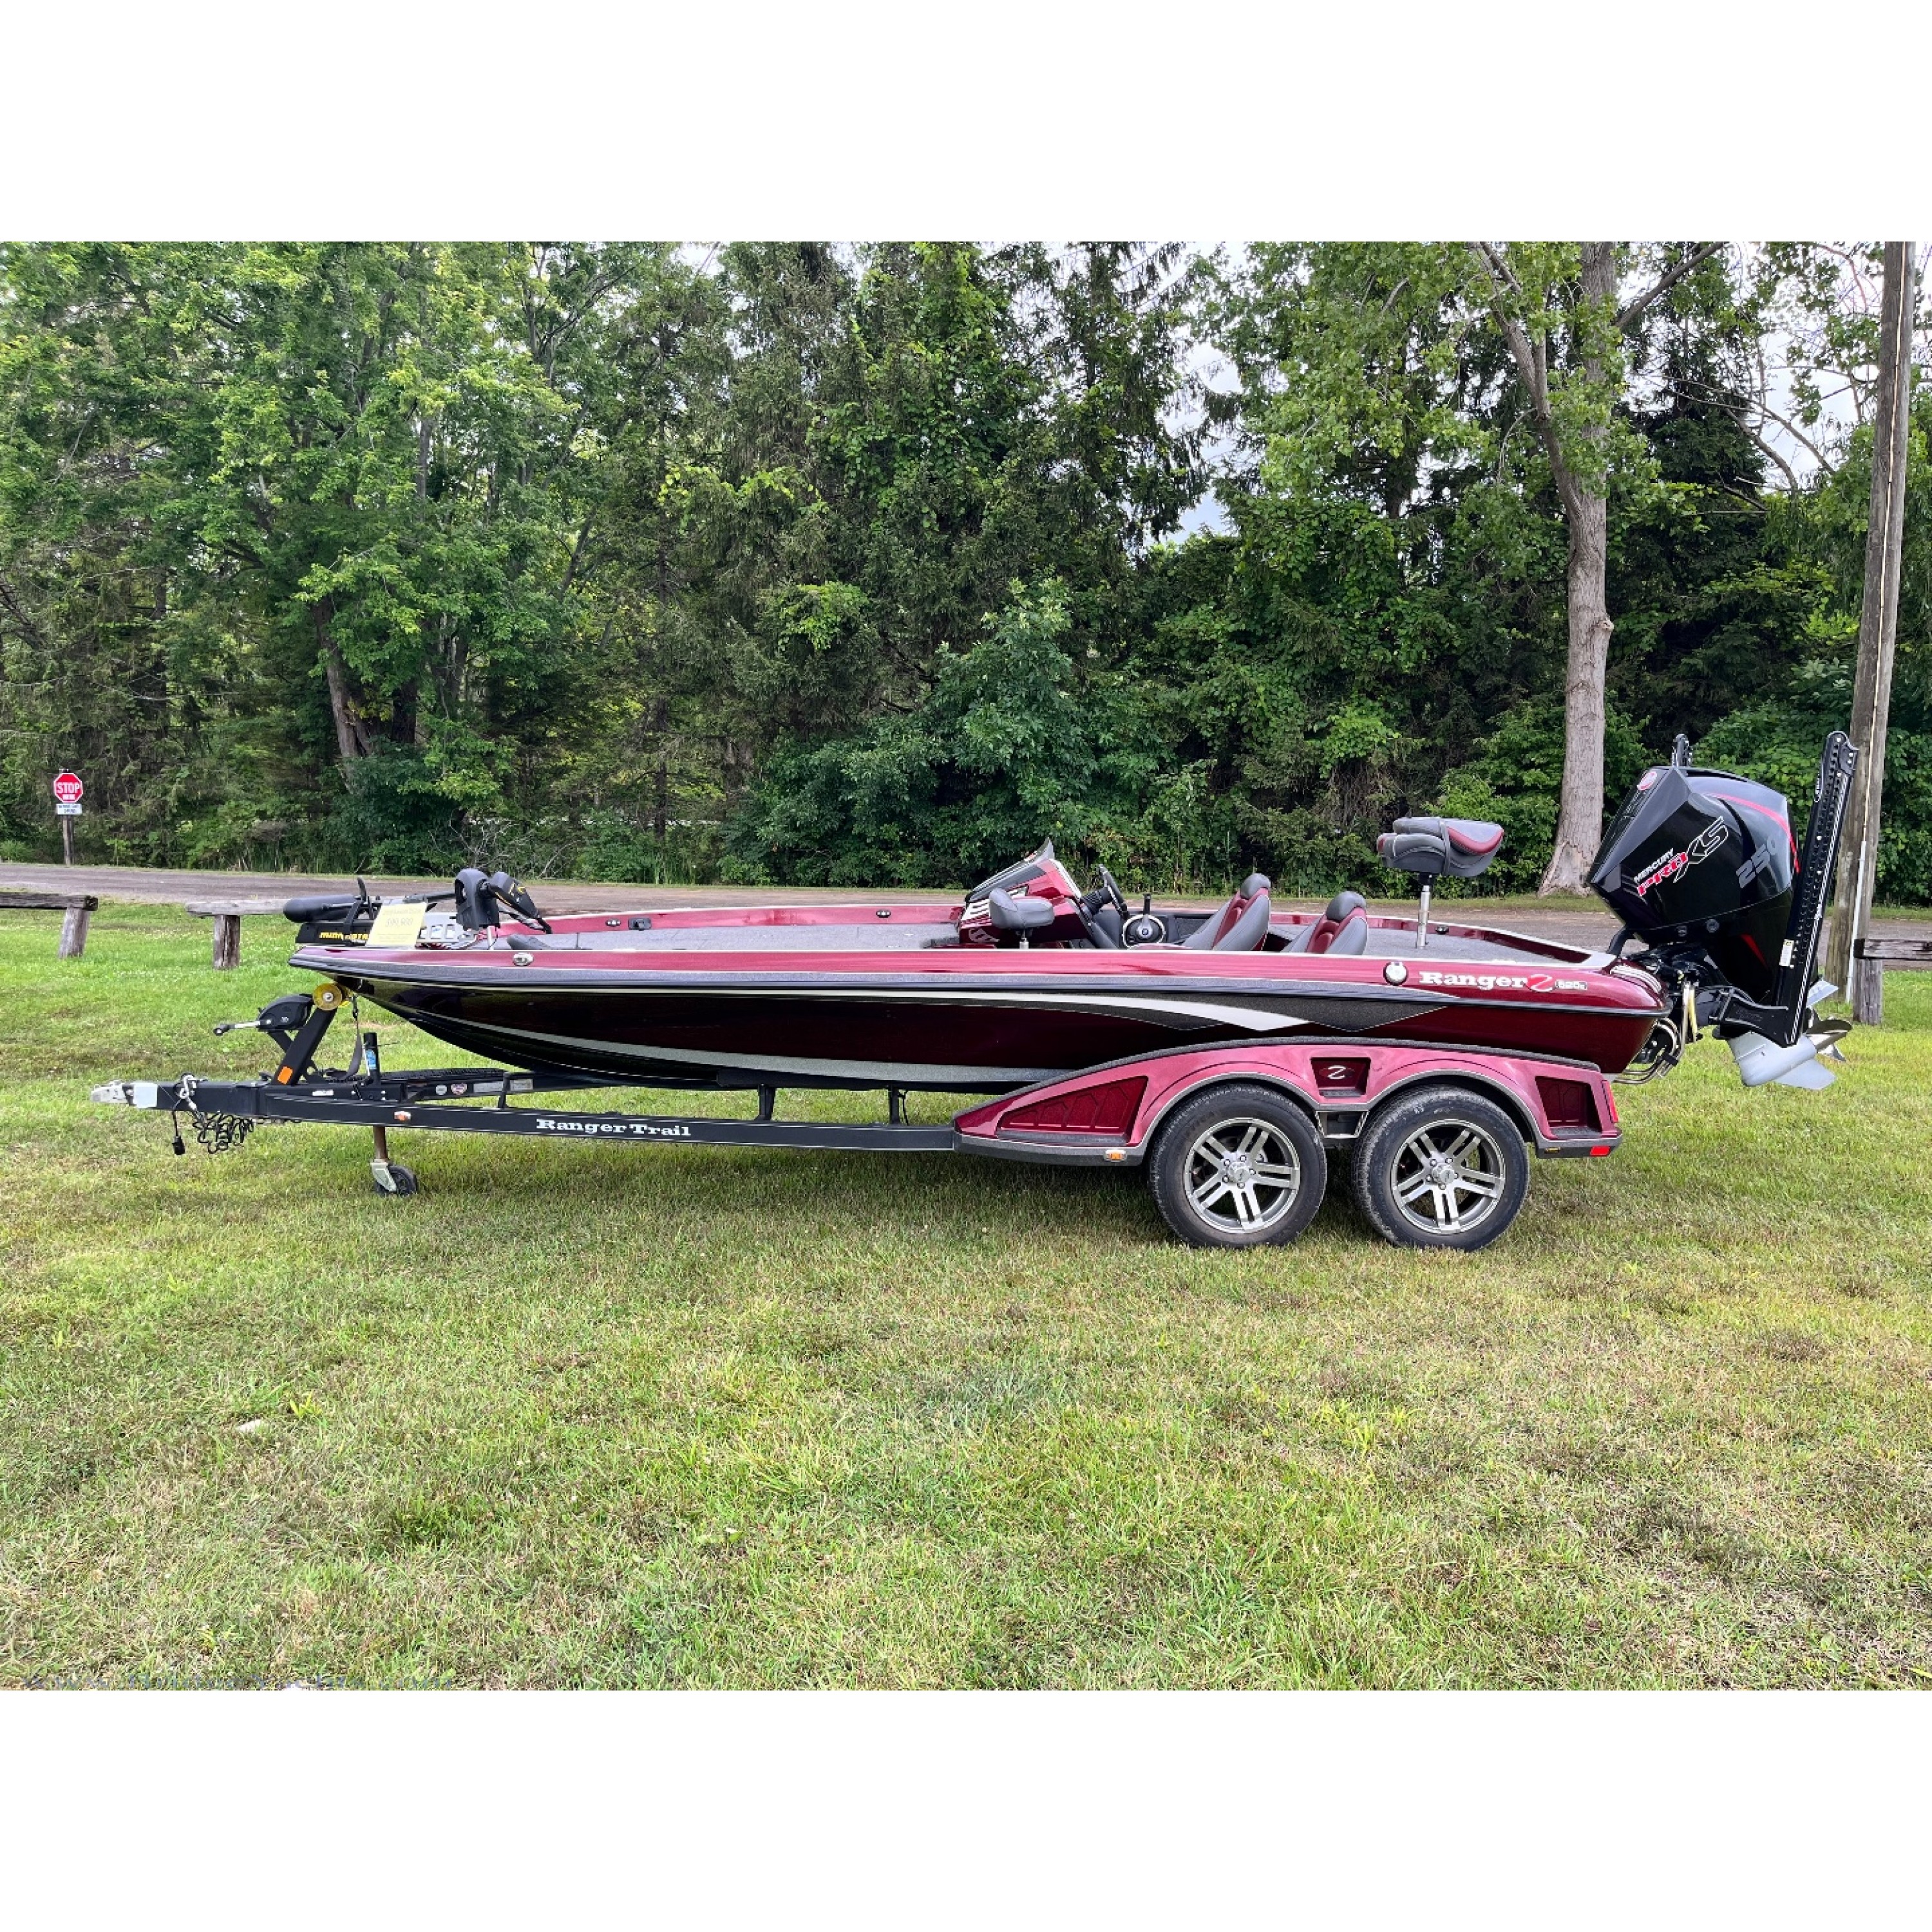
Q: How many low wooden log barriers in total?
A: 3